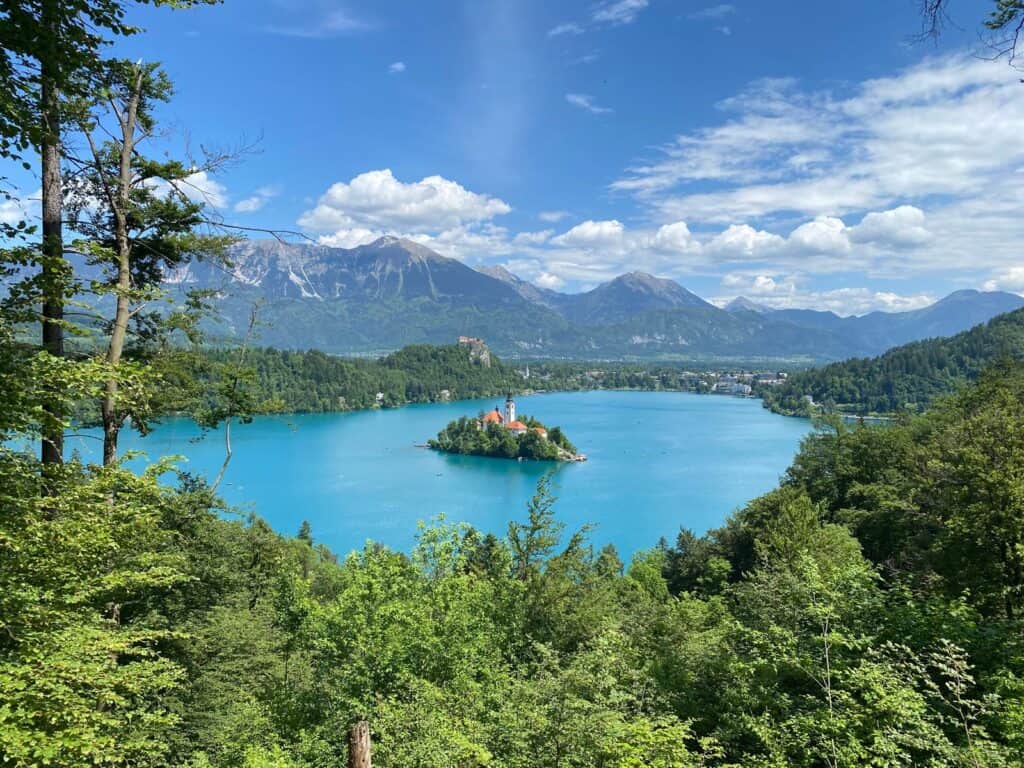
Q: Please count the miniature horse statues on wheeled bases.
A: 0